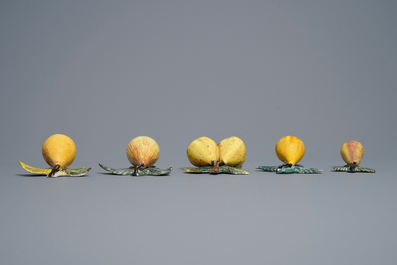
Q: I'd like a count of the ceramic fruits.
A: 6